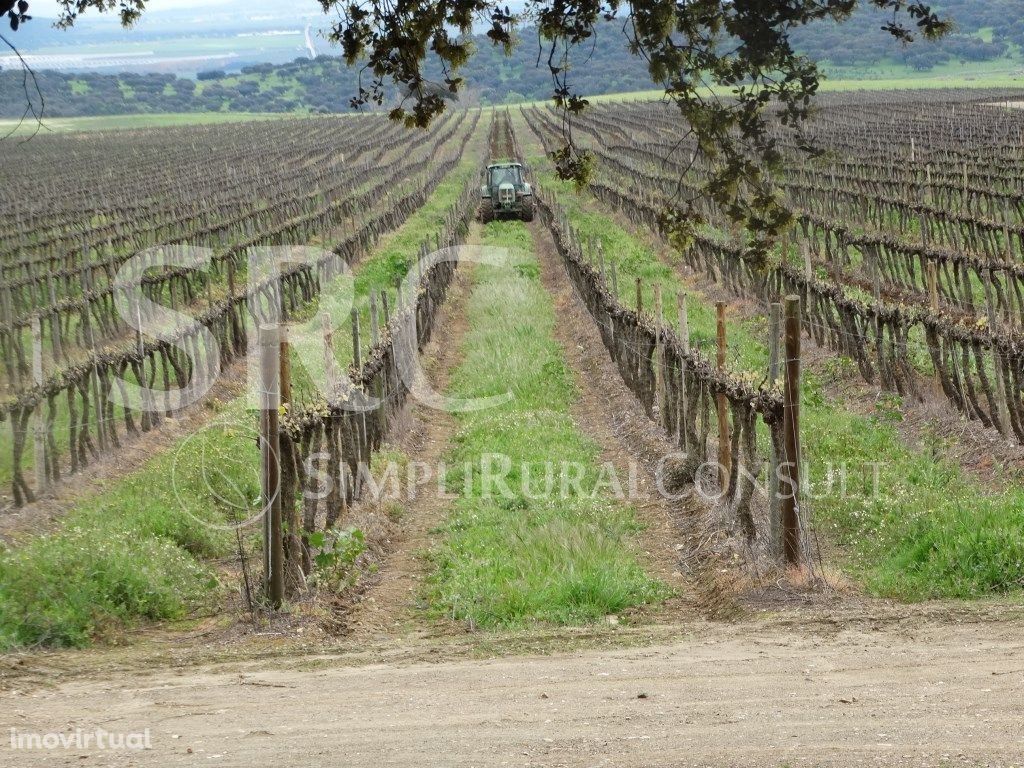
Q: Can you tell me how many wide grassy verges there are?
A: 3